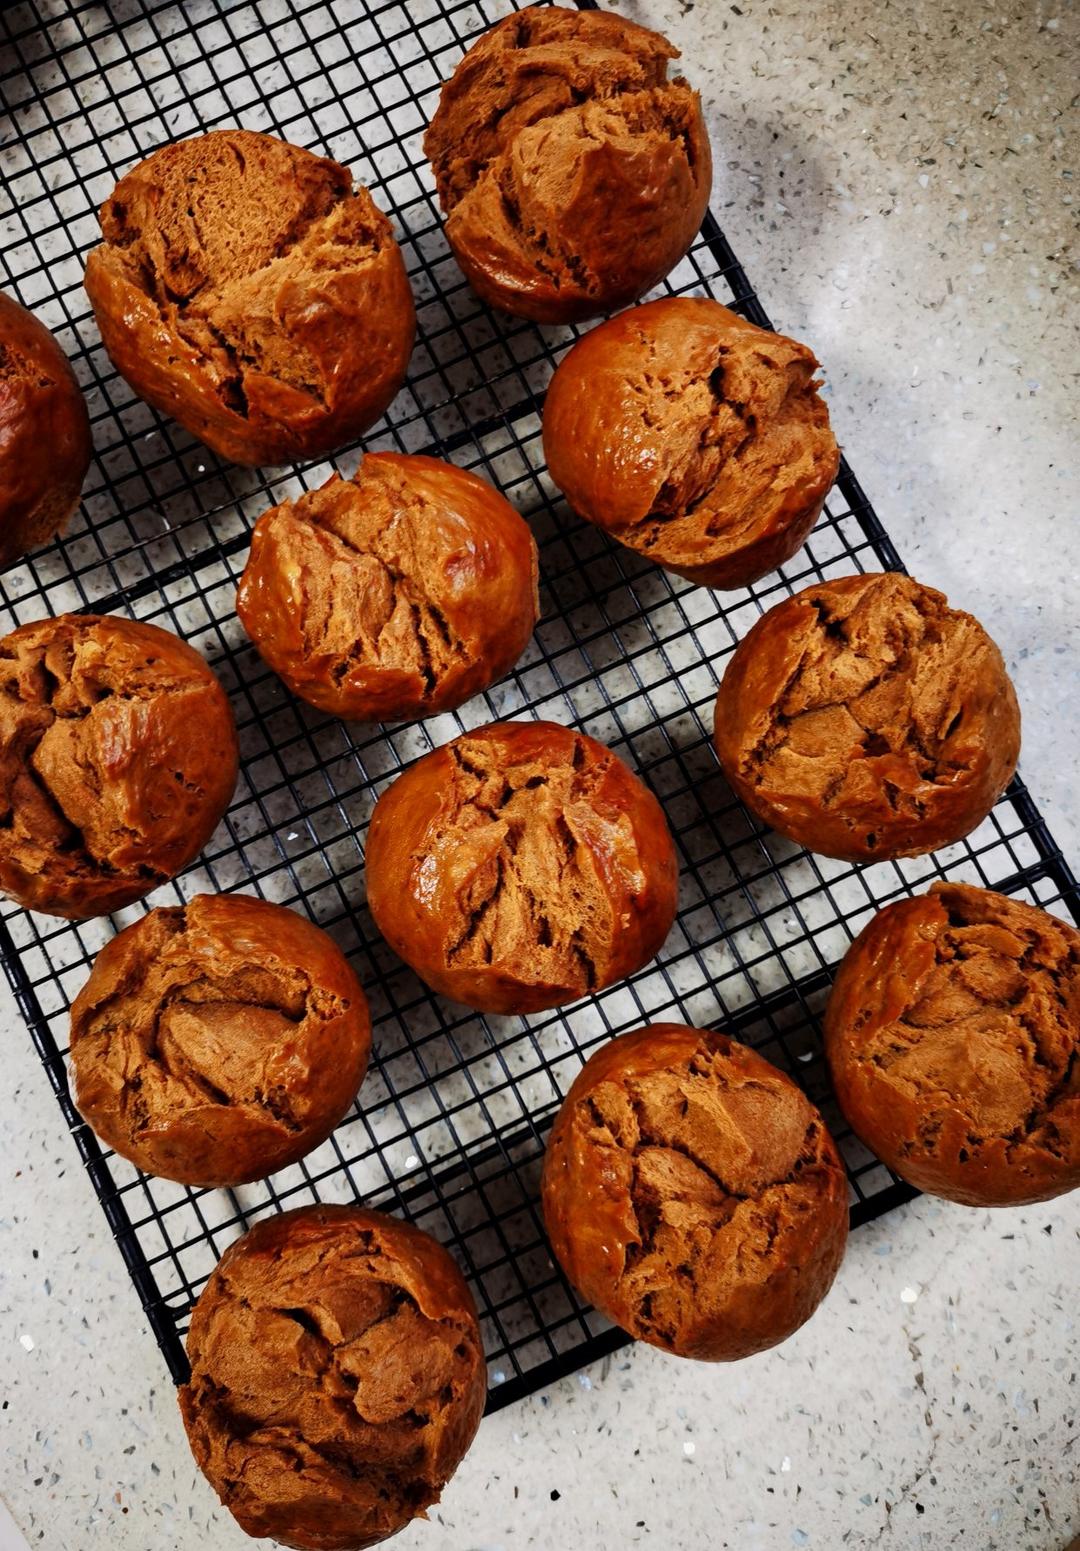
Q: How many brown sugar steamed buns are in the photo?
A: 12